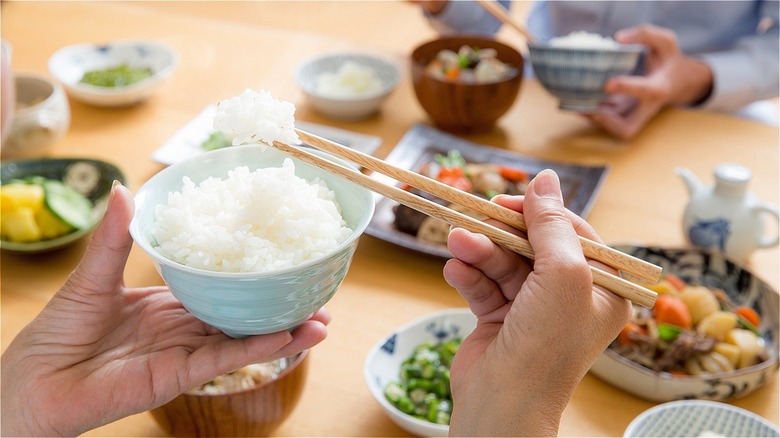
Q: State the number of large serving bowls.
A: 1